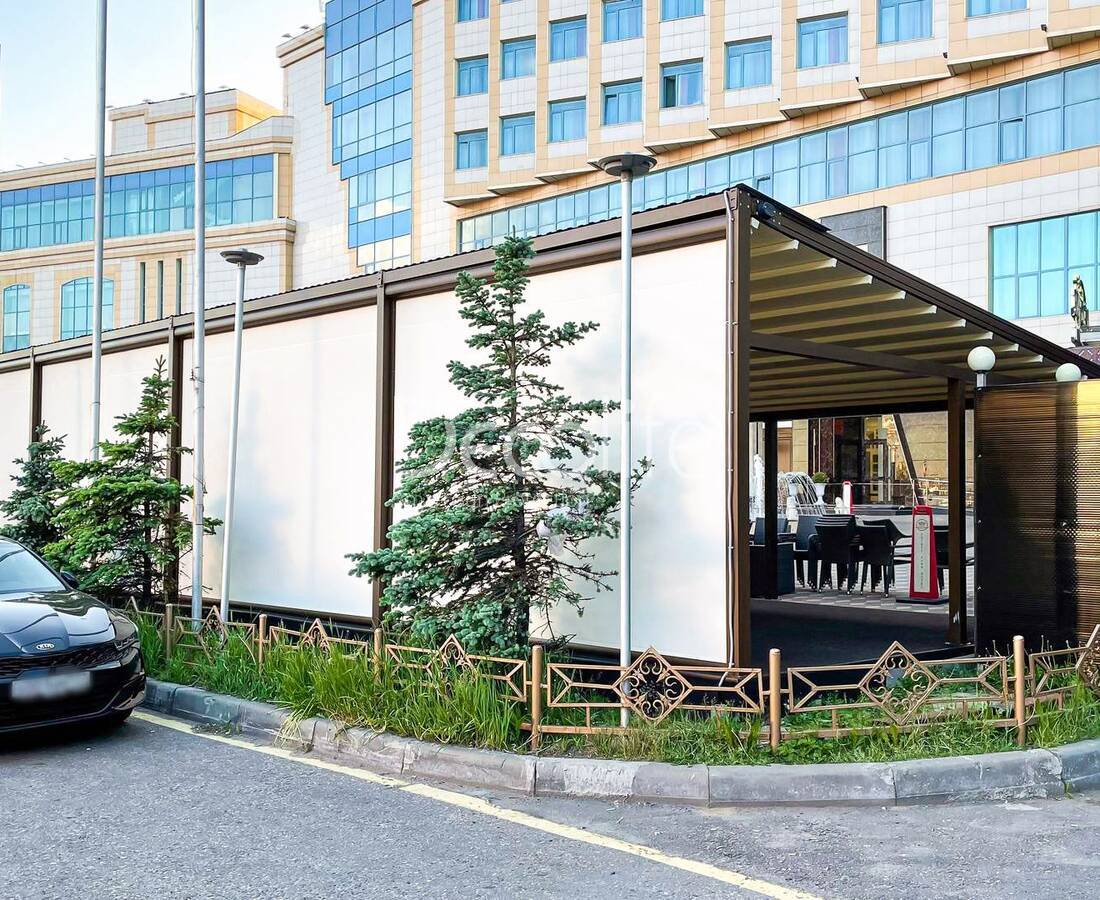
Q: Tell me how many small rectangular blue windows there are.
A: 15